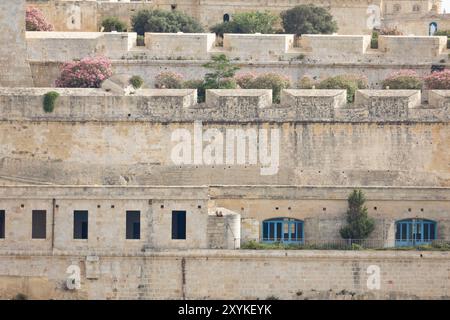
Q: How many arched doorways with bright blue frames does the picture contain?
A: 2